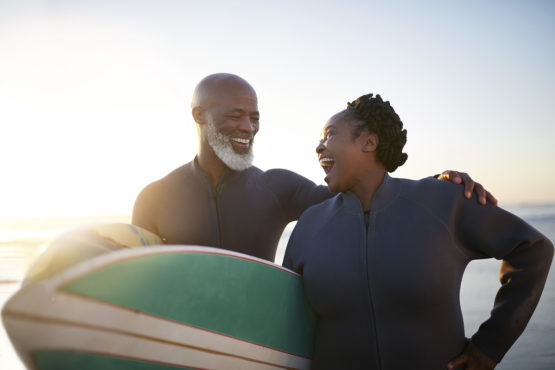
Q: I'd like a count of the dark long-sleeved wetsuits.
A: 2